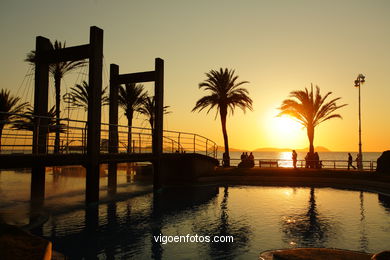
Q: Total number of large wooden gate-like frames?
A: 2